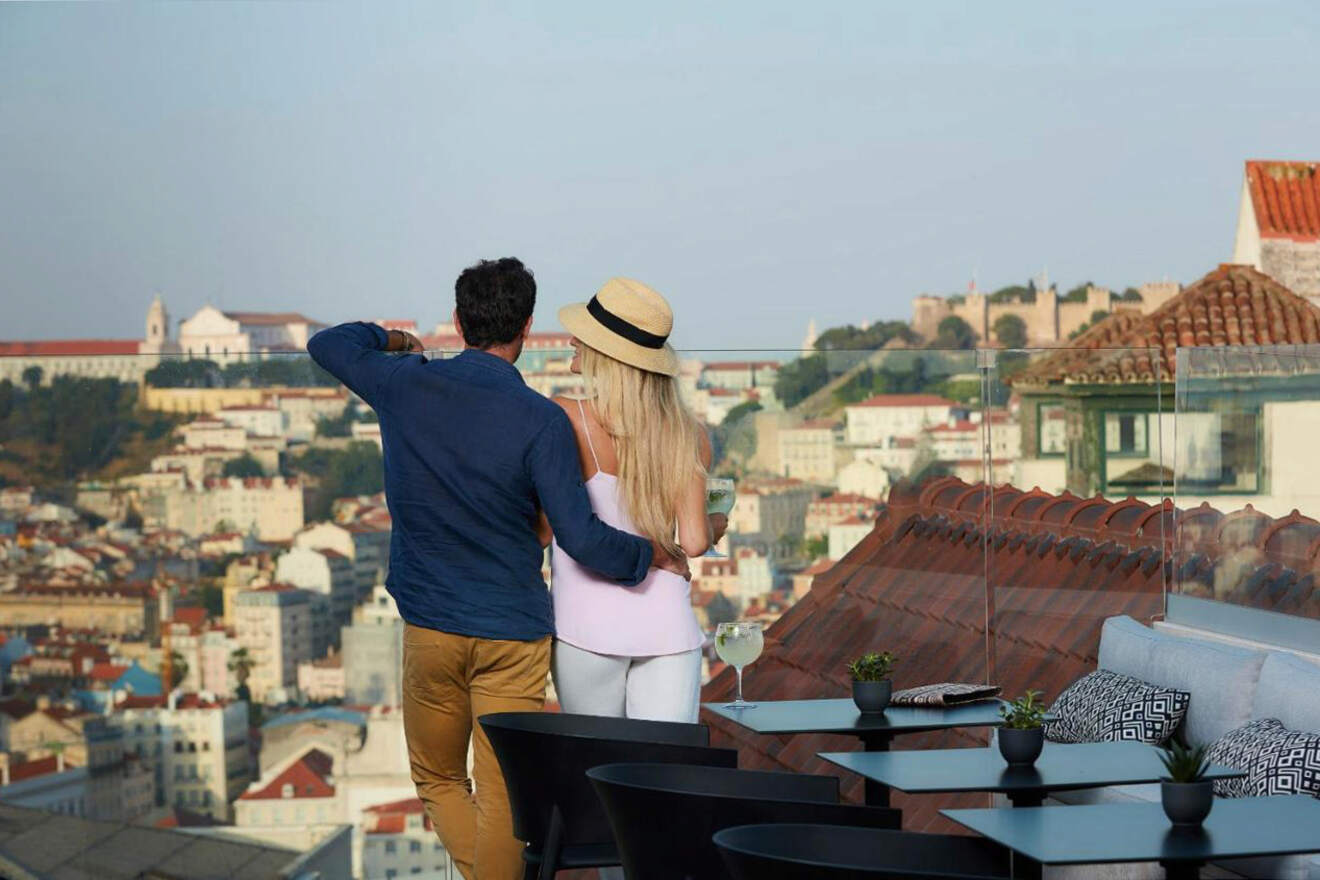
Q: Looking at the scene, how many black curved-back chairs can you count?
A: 3